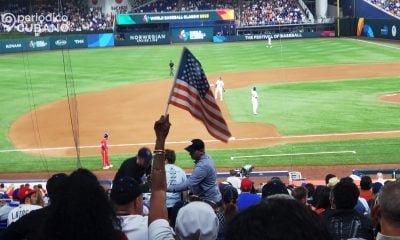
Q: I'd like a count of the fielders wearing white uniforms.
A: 3